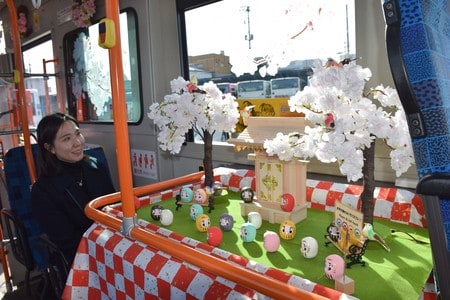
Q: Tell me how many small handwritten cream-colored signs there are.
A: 1